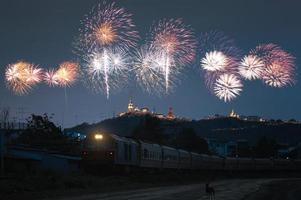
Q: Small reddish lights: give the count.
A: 2